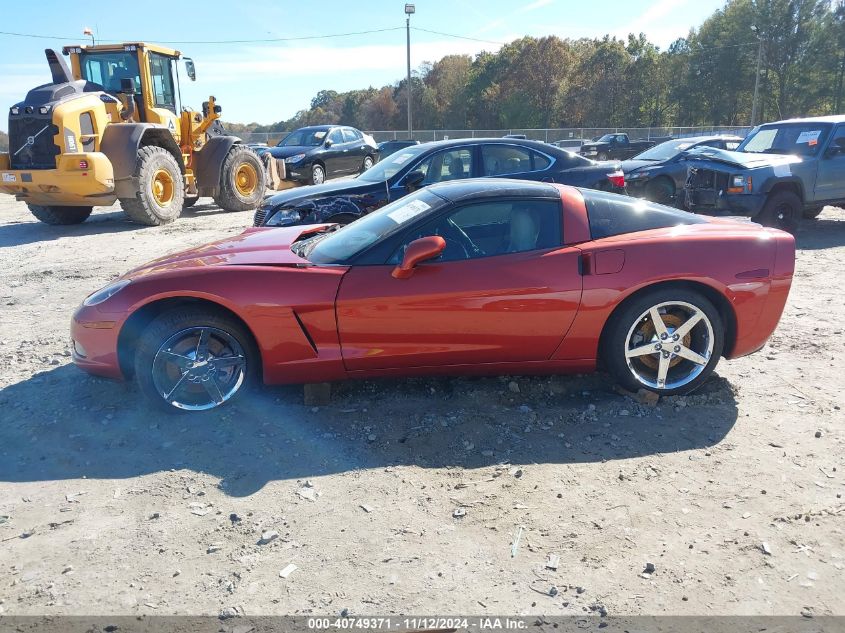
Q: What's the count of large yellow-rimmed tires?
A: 2